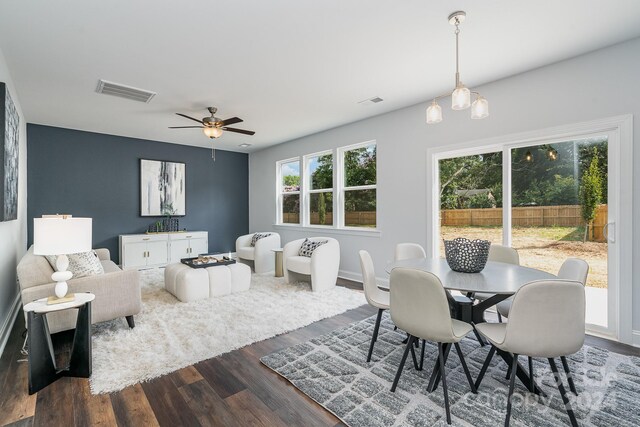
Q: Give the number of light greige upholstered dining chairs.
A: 6